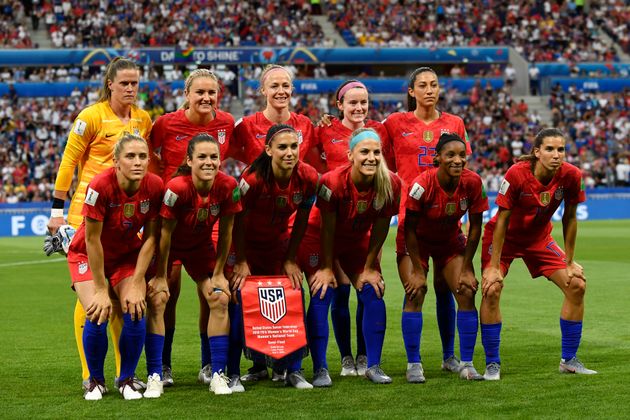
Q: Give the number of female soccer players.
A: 11